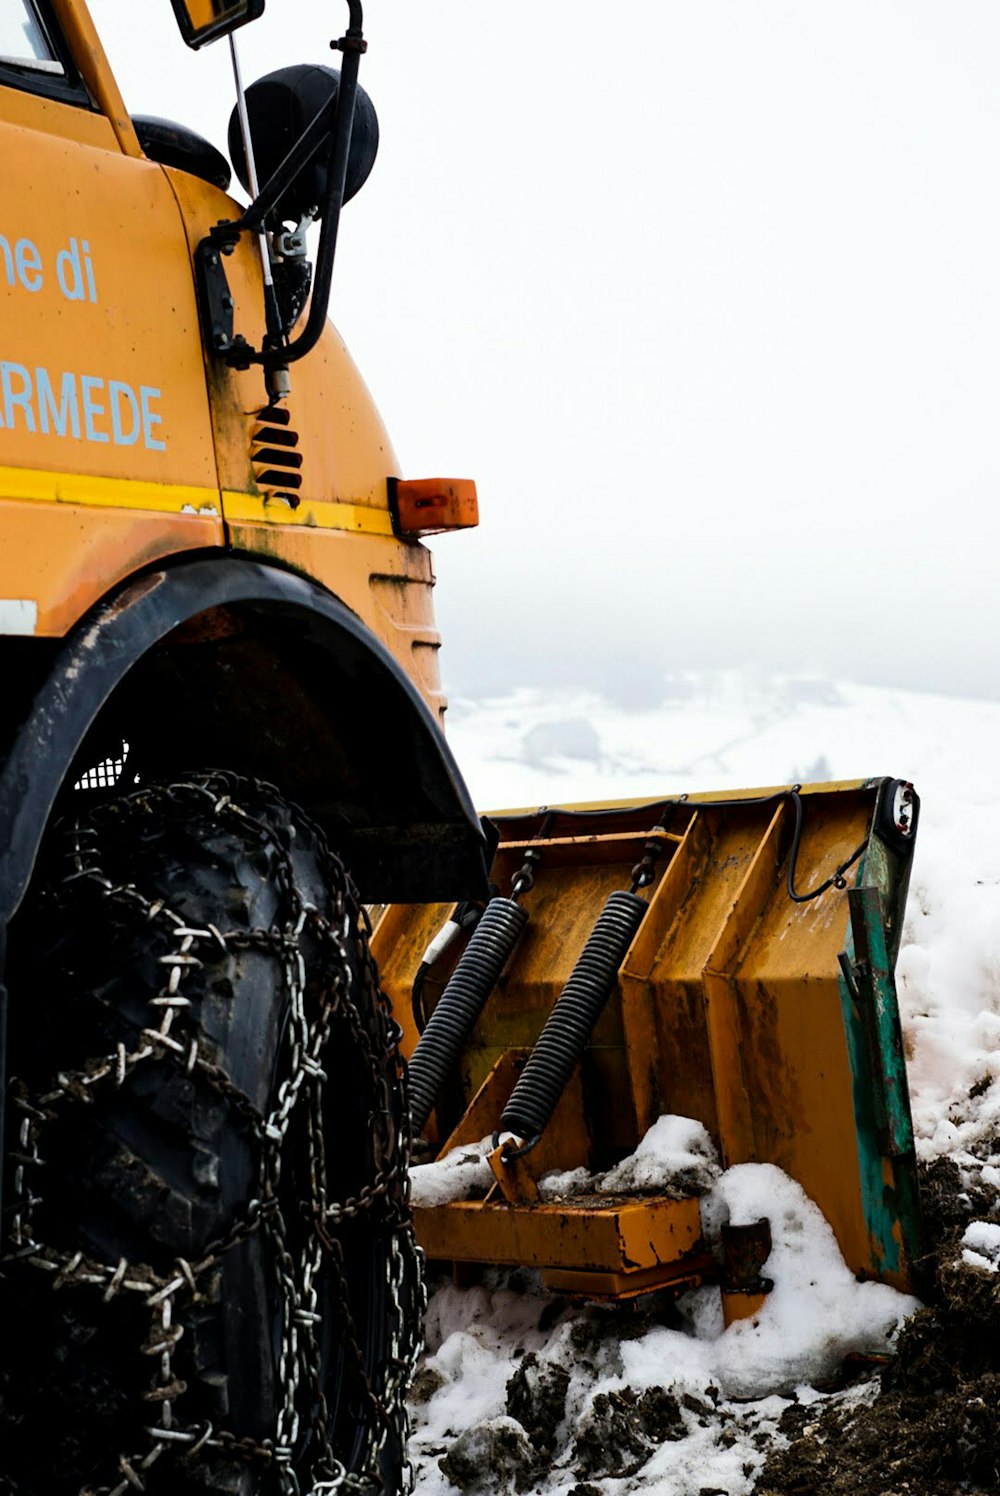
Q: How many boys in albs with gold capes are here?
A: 0